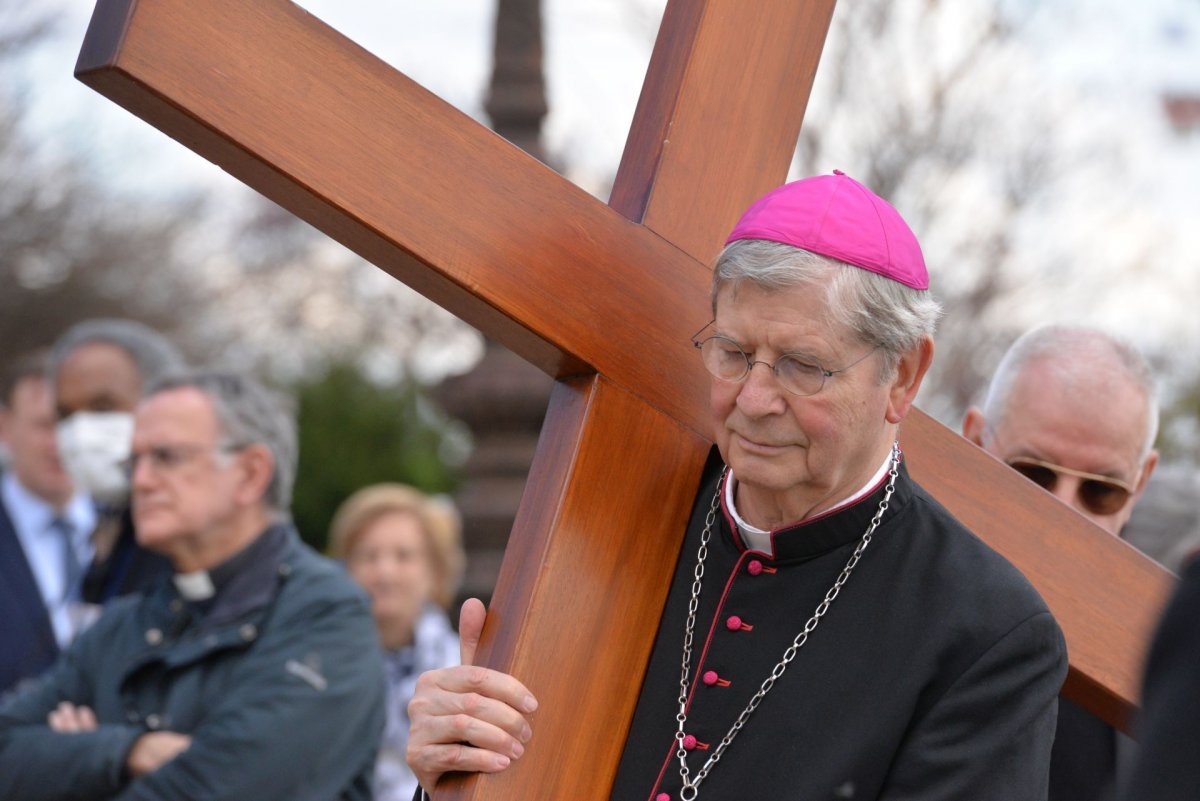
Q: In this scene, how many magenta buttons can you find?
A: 5